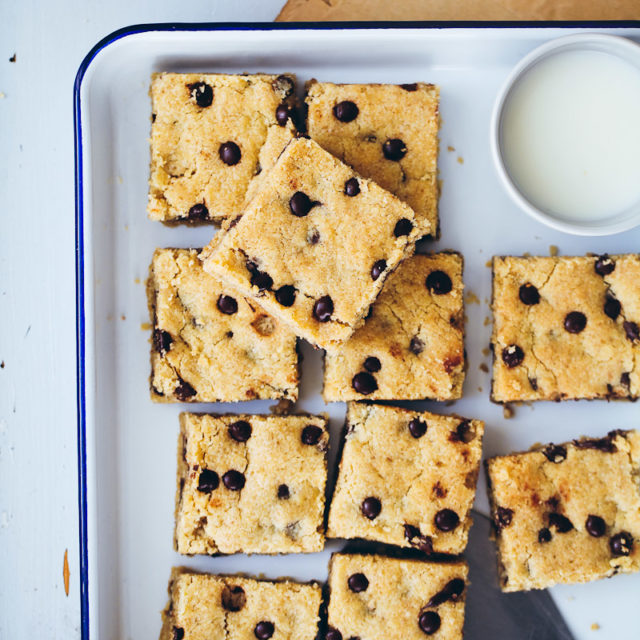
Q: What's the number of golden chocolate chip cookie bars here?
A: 11